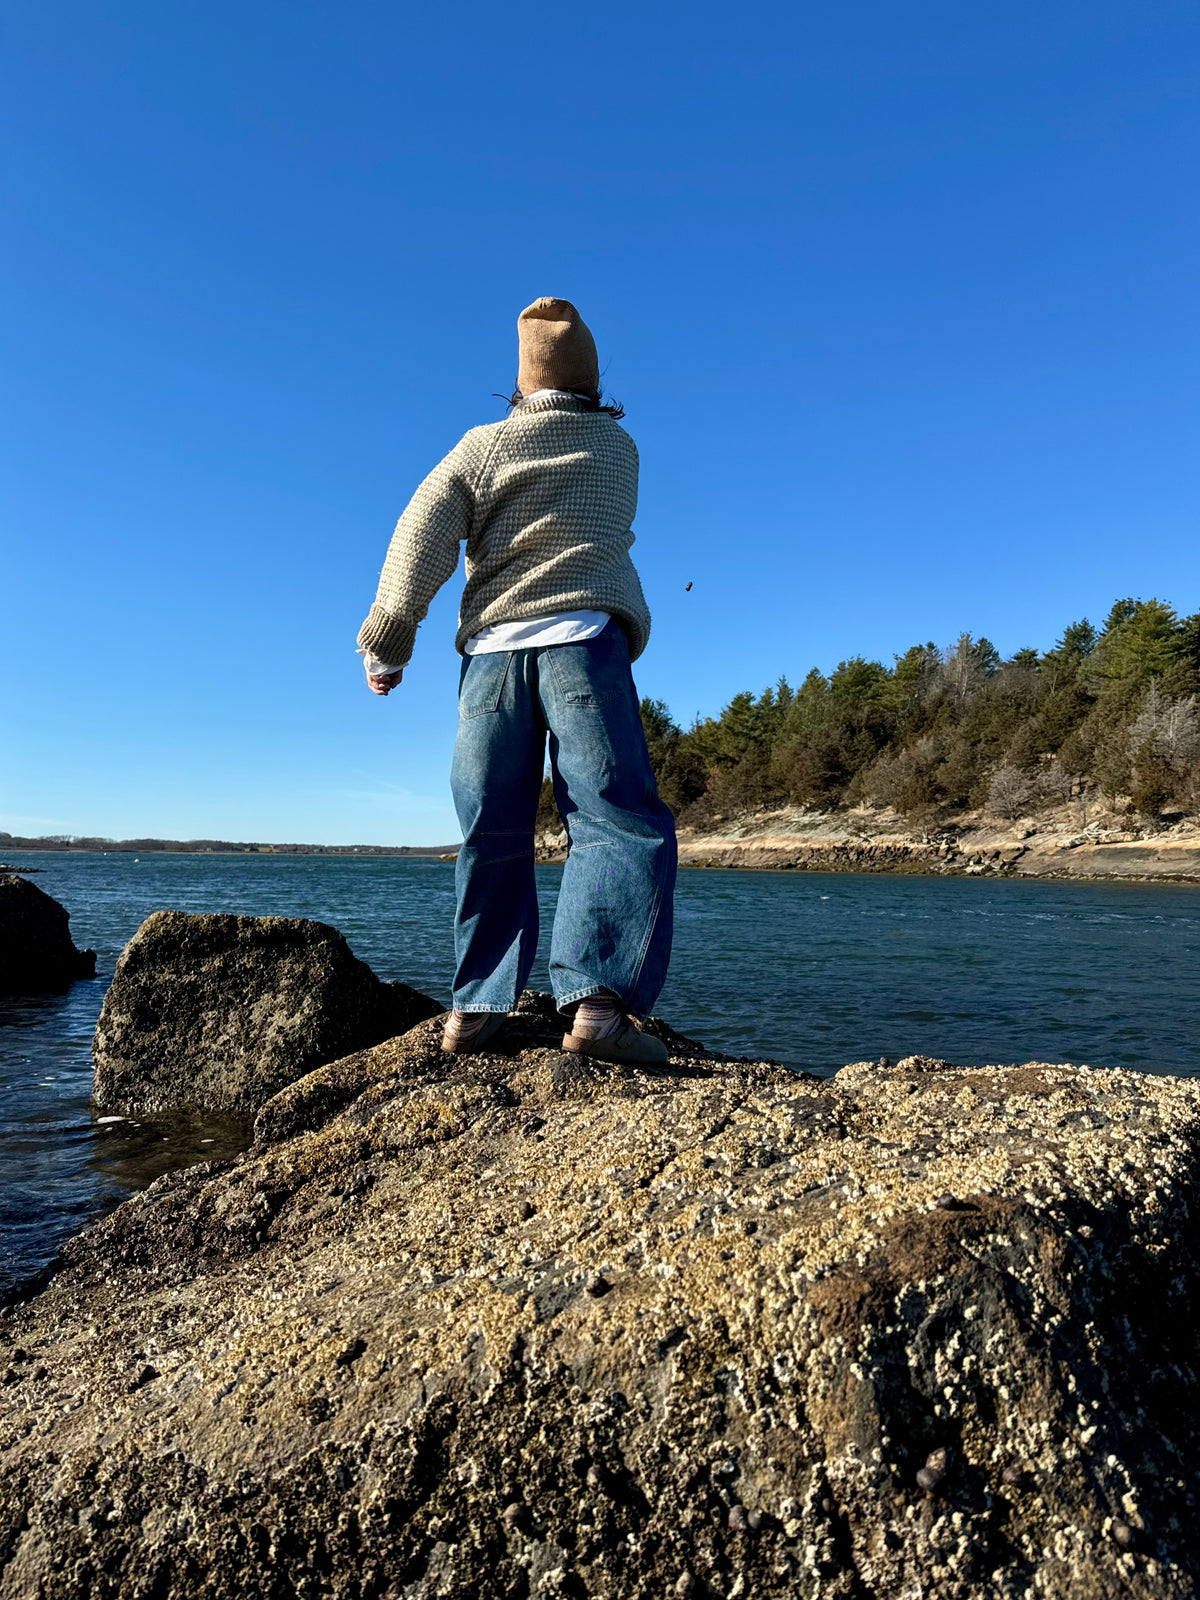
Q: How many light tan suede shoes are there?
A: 2